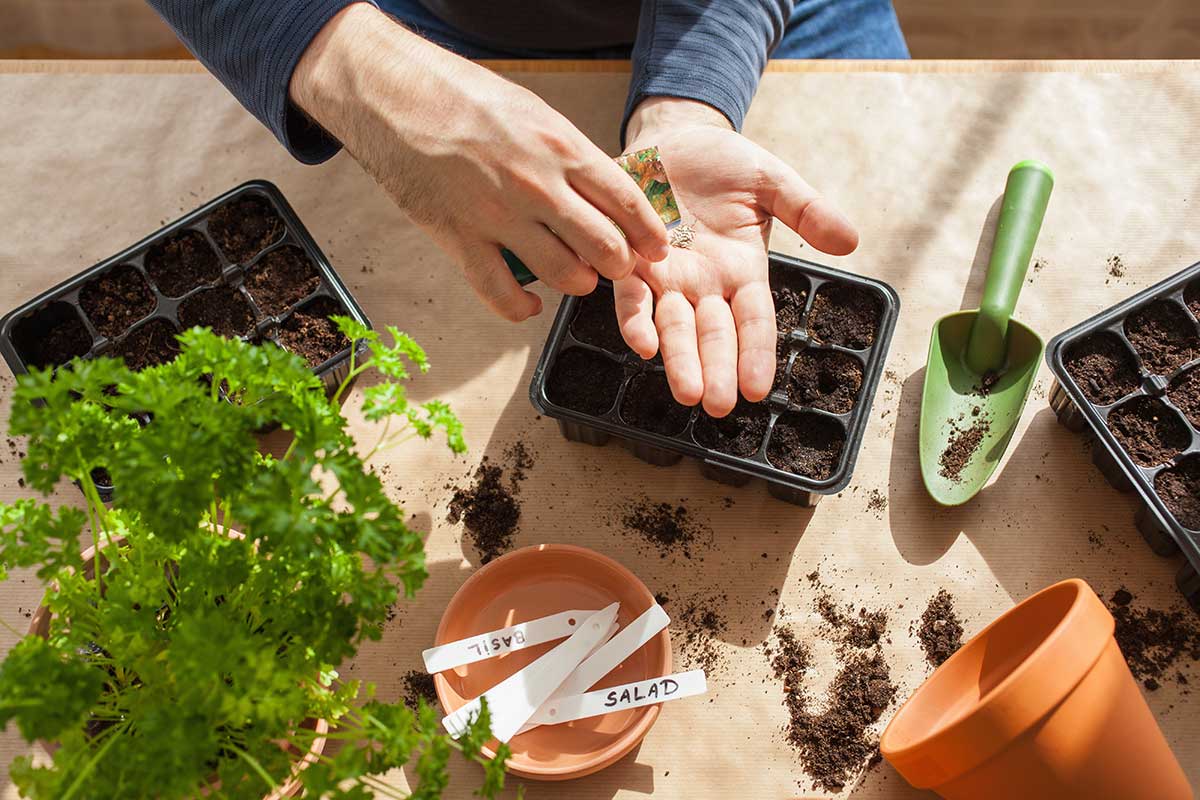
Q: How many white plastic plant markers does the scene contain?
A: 5